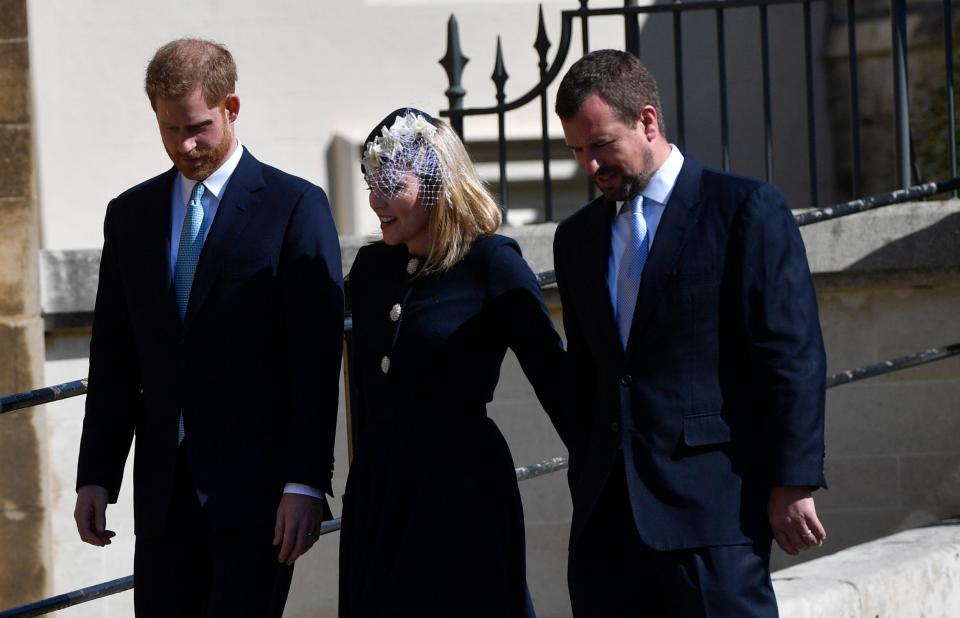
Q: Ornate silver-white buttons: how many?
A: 3